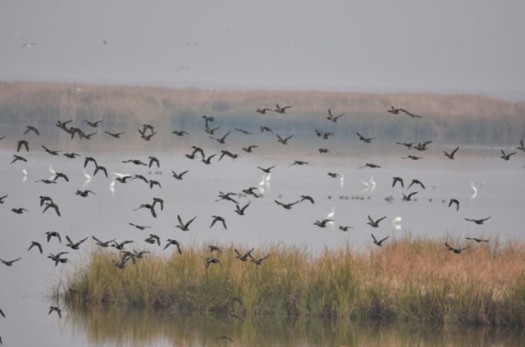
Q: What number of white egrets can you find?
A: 13